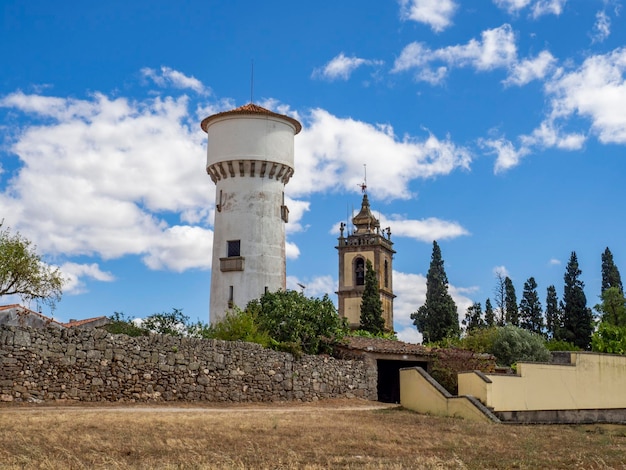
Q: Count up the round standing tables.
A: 0